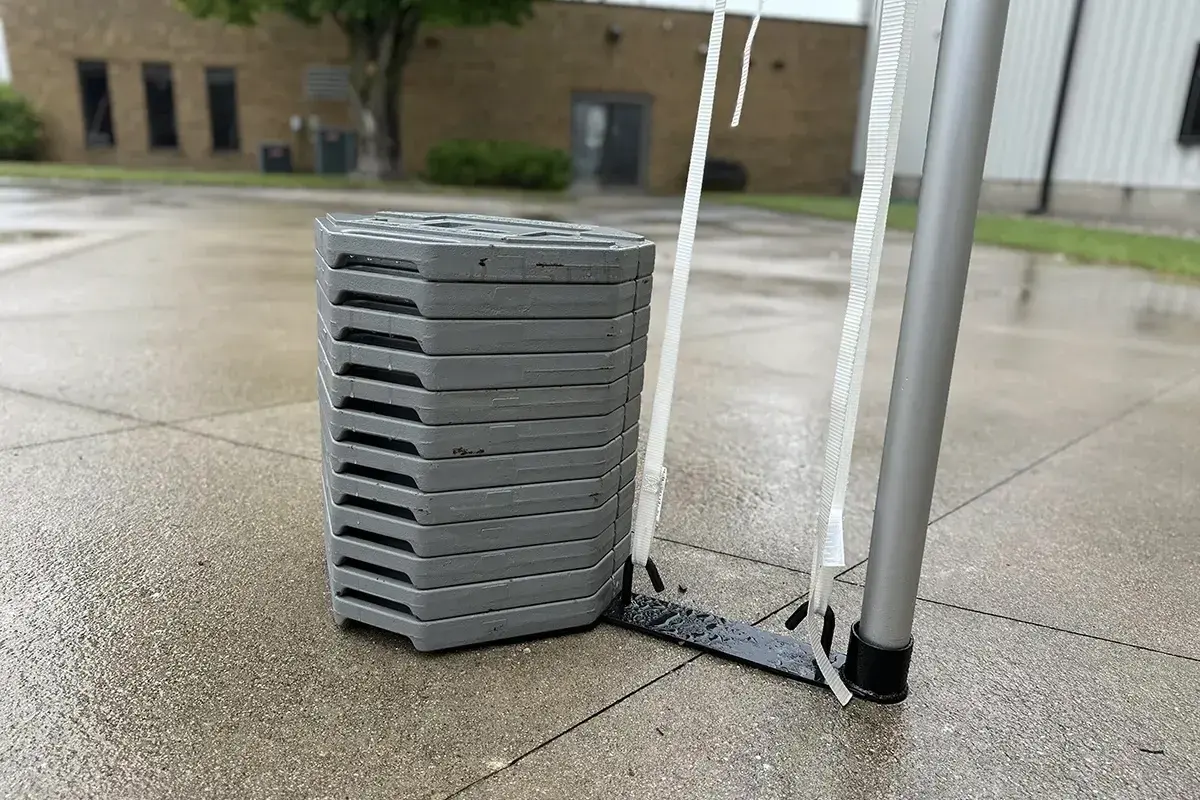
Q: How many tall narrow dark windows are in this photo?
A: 3